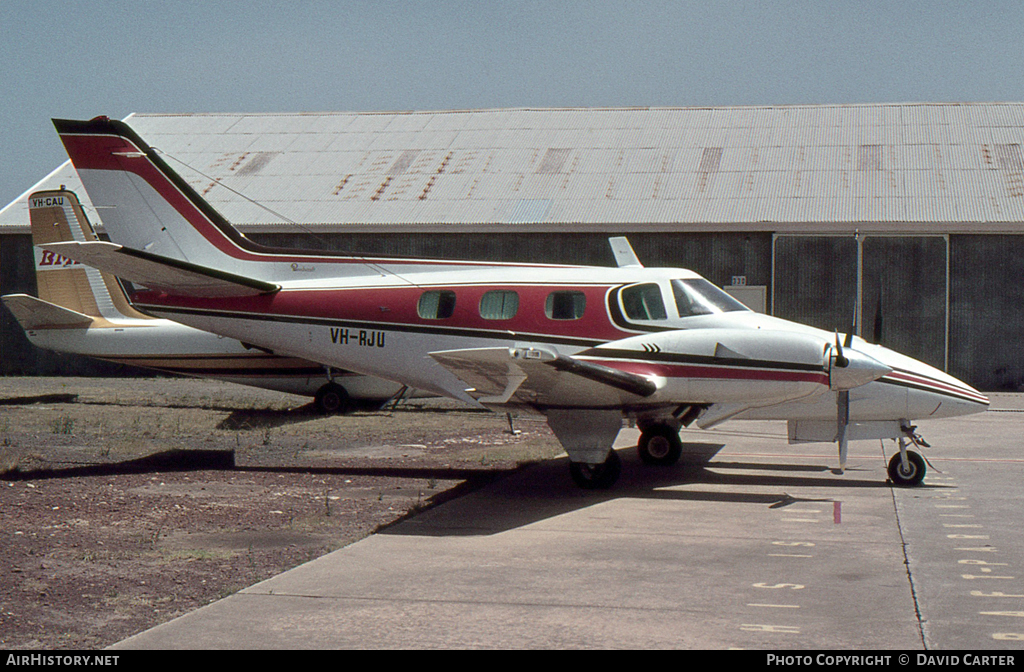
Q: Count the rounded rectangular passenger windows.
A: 3